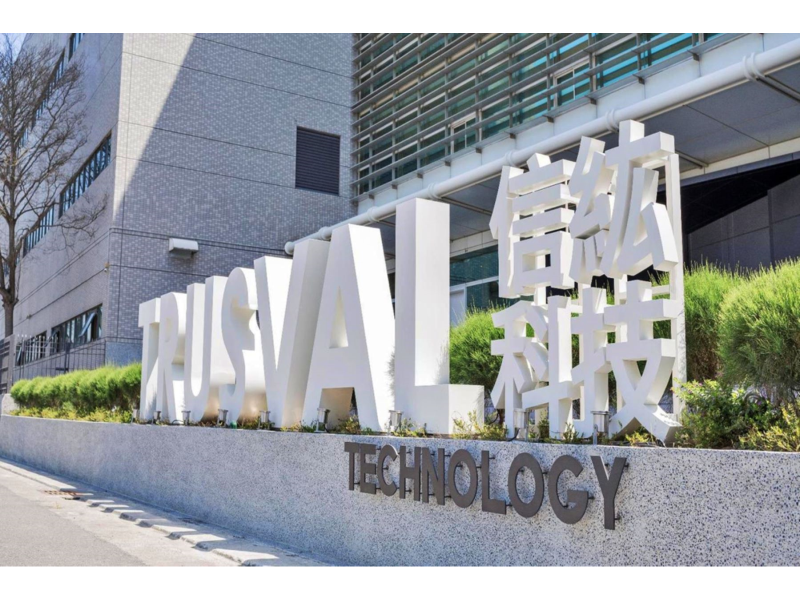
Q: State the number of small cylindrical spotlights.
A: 9